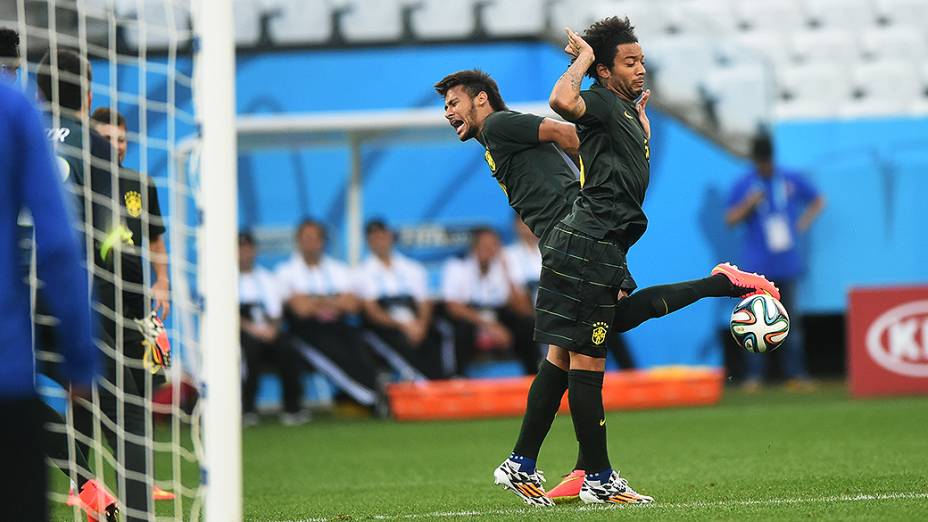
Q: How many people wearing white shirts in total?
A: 5